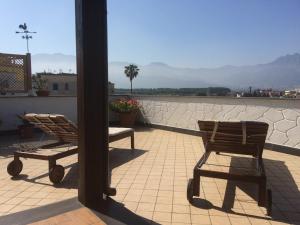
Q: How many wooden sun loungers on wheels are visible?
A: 2